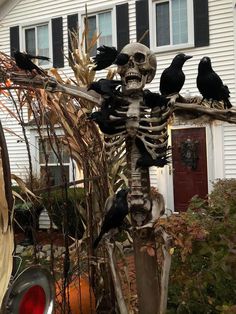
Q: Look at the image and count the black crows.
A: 9